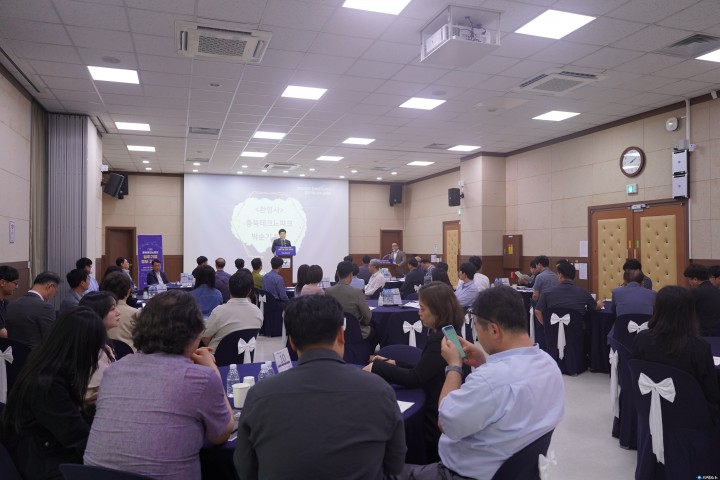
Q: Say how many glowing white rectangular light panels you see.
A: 15